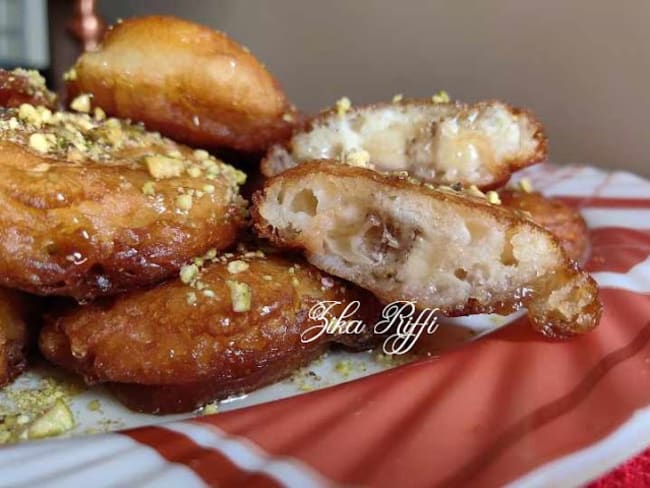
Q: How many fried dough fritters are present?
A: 8